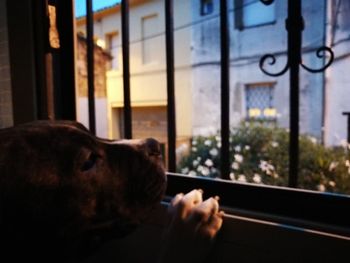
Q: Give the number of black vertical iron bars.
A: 5